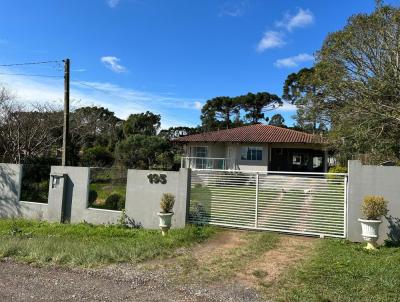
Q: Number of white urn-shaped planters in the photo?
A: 2